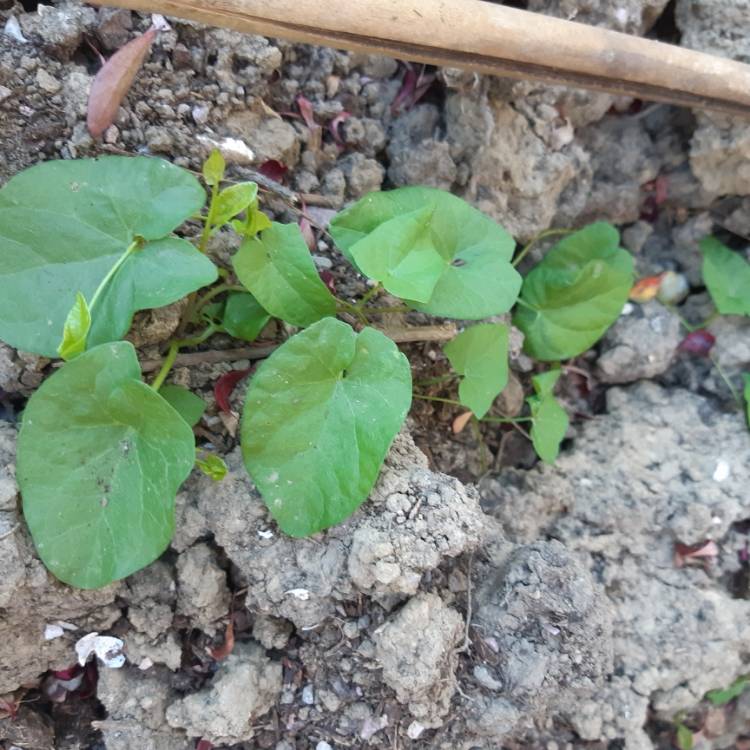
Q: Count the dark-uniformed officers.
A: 0